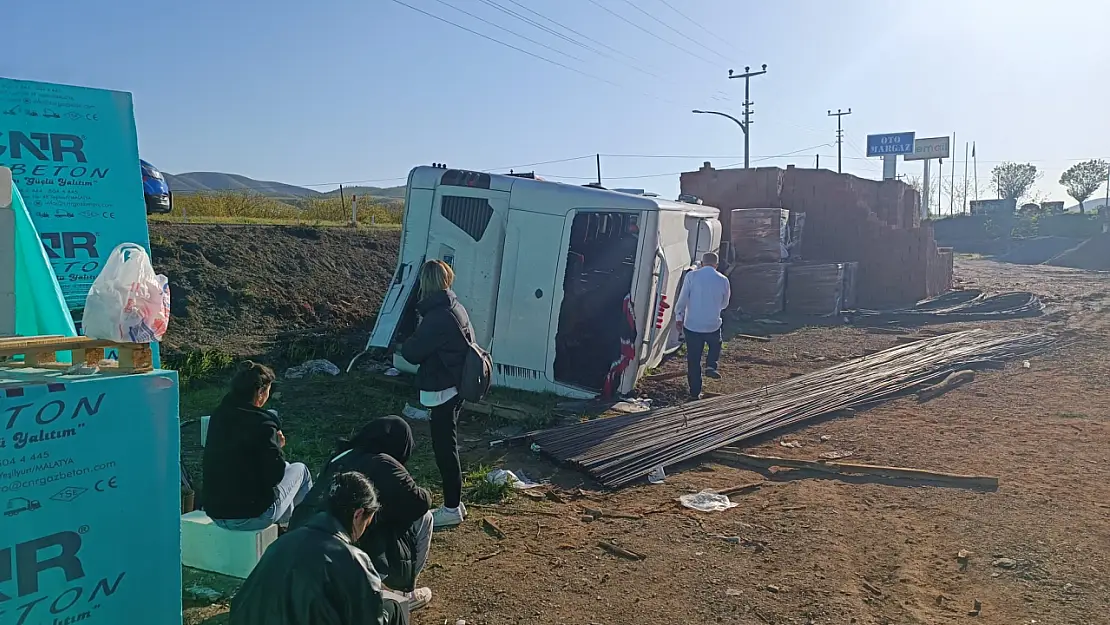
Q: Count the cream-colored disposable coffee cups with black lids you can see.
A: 0